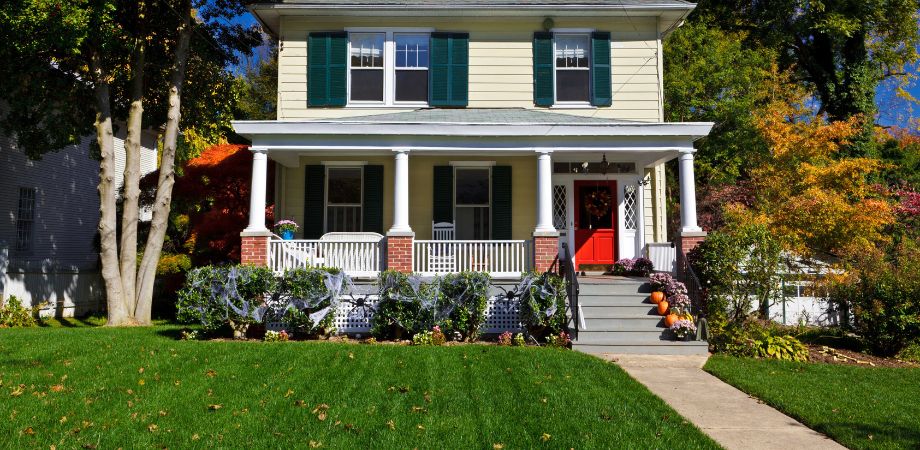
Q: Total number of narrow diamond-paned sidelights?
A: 2